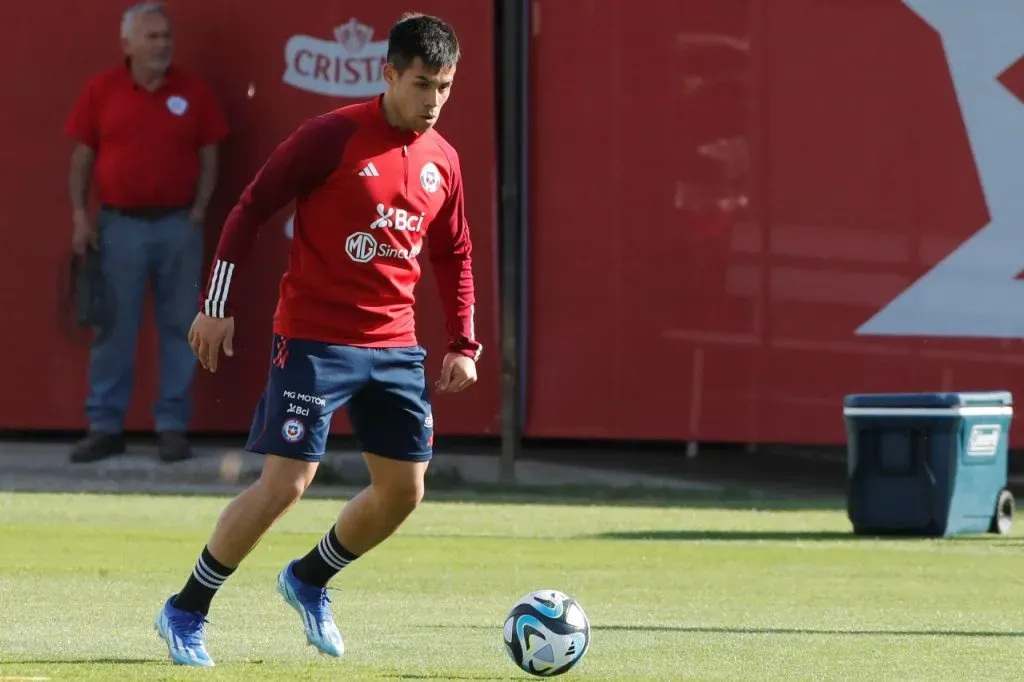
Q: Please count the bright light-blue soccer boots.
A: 2